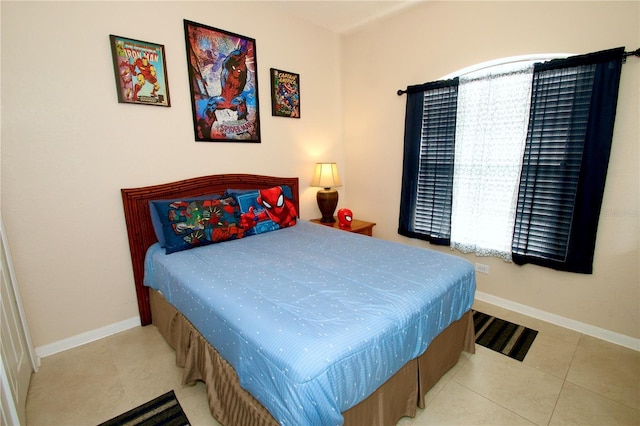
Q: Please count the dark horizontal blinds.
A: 2